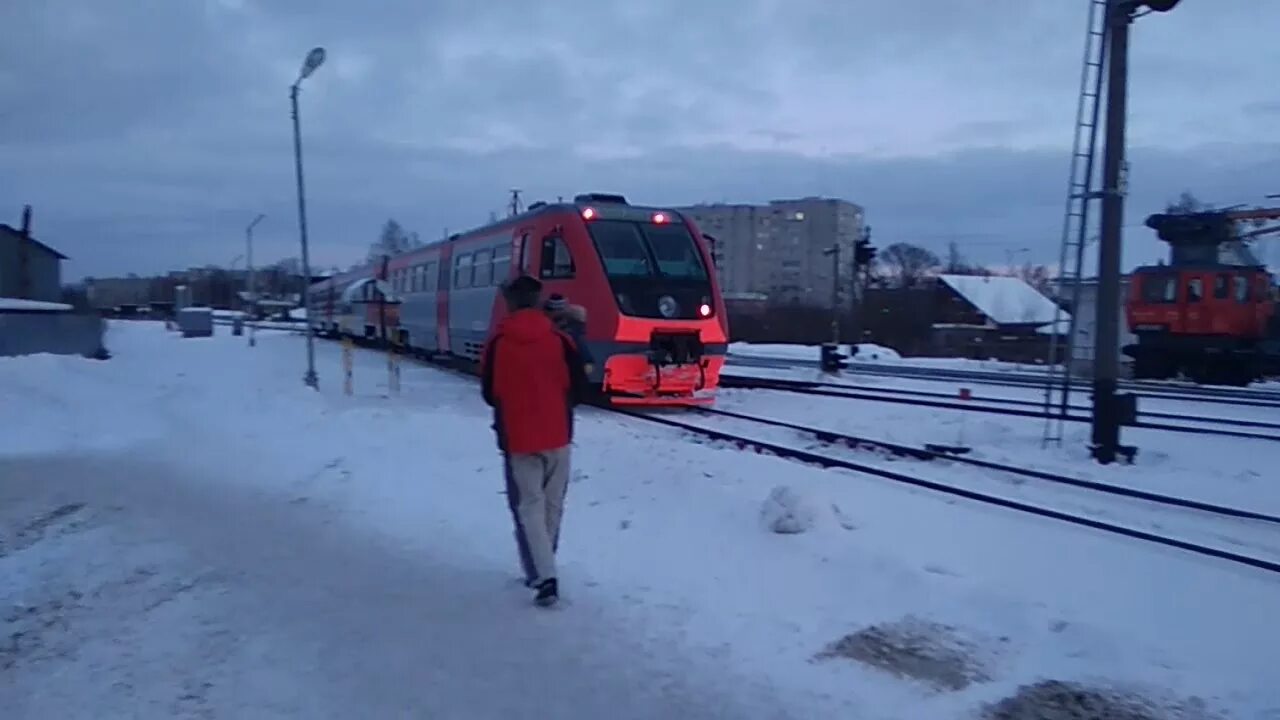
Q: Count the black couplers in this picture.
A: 1